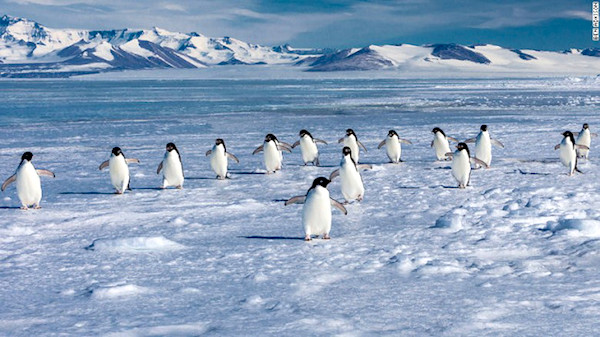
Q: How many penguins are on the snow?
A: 15